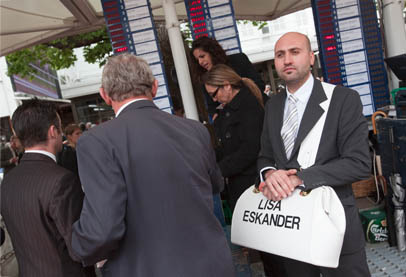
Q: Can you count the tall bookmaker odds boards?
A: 3